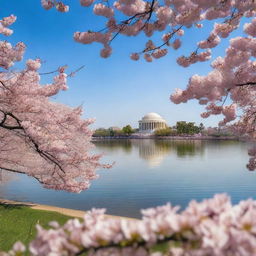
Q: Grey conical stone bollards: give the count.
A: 0